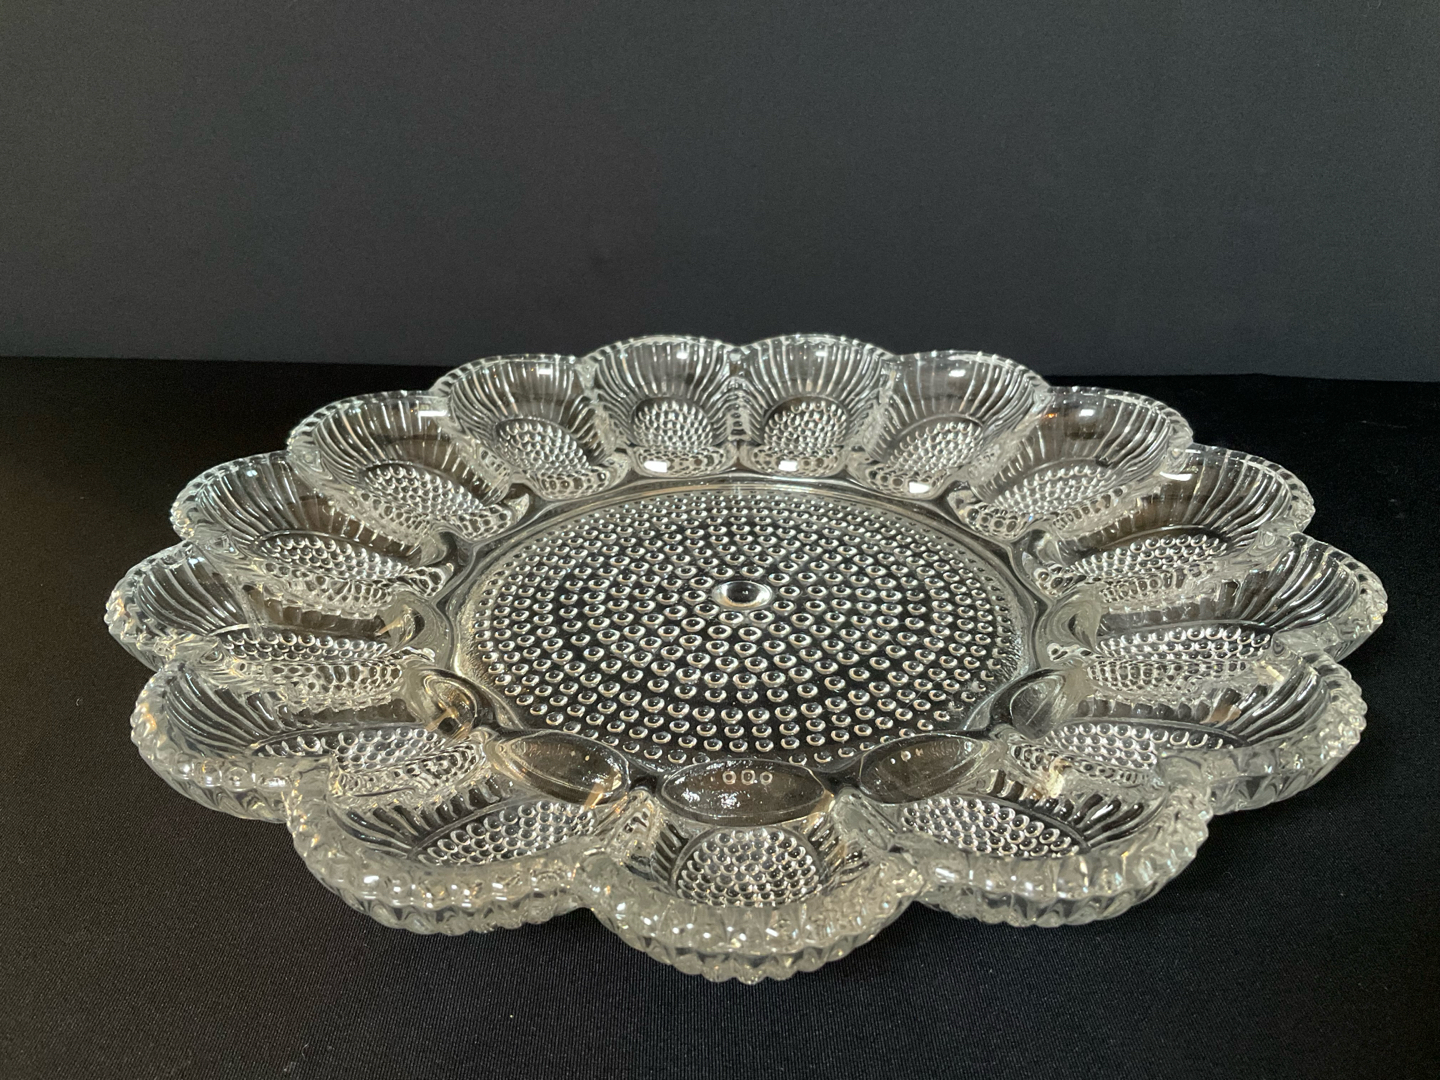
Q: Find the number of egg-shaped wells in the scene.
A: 15